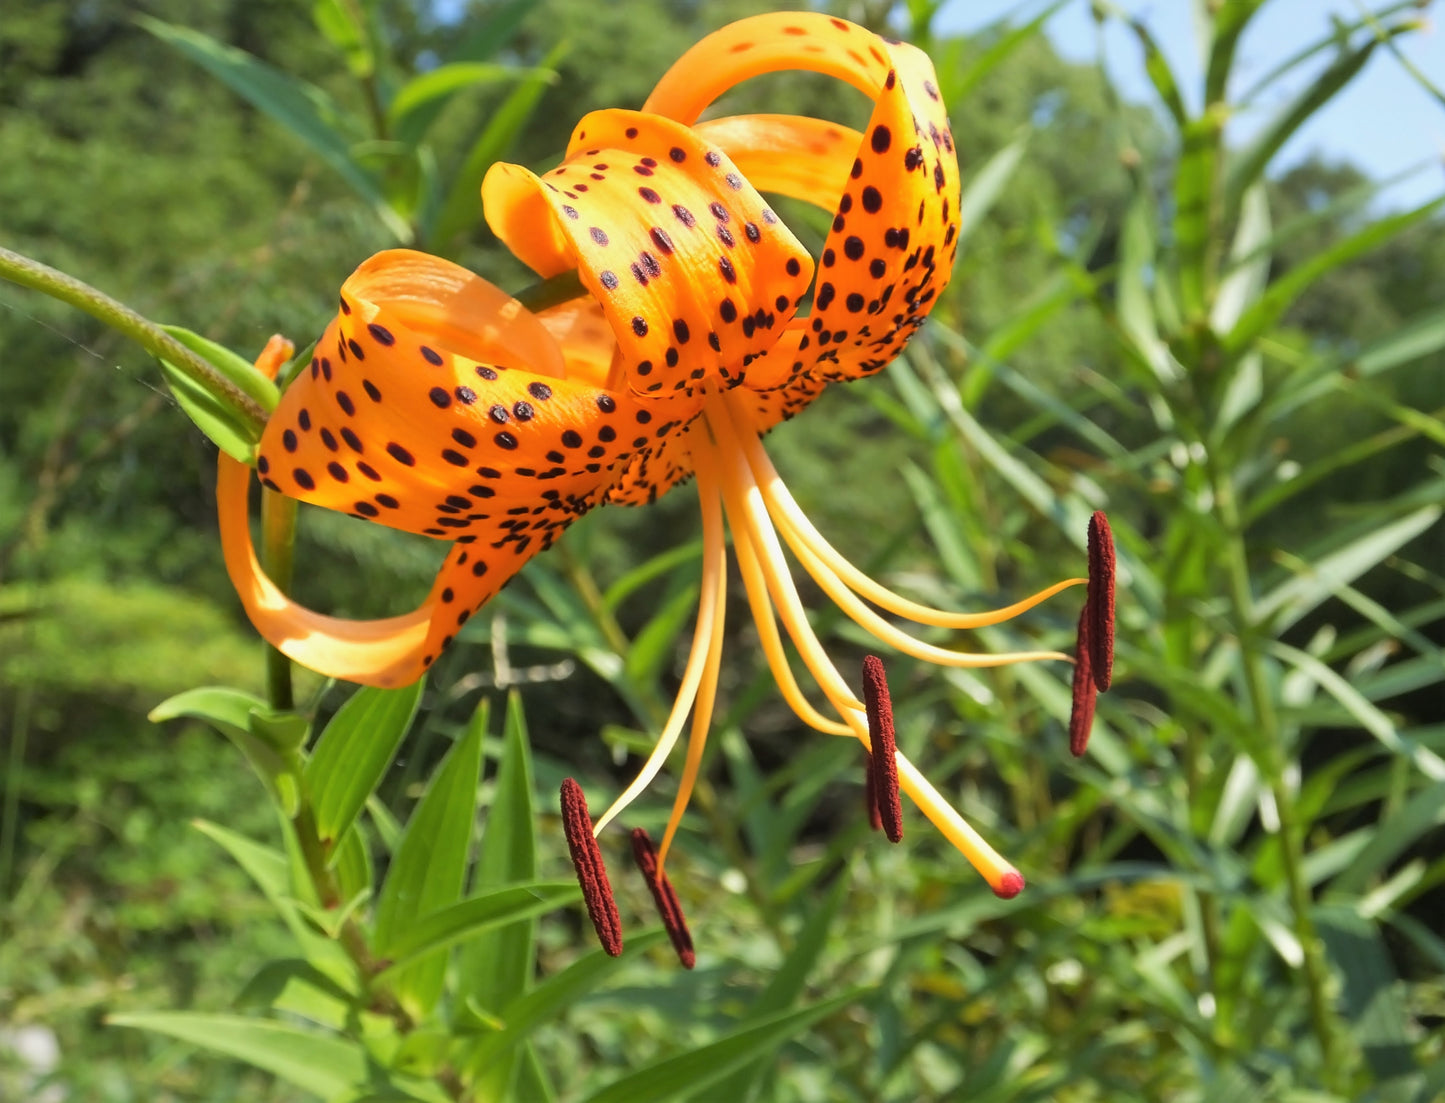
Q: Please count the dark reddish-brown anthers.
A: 6